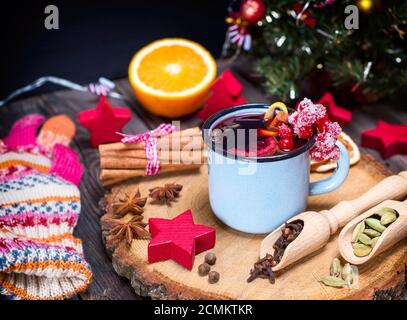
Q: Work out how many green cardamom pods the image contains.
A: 11